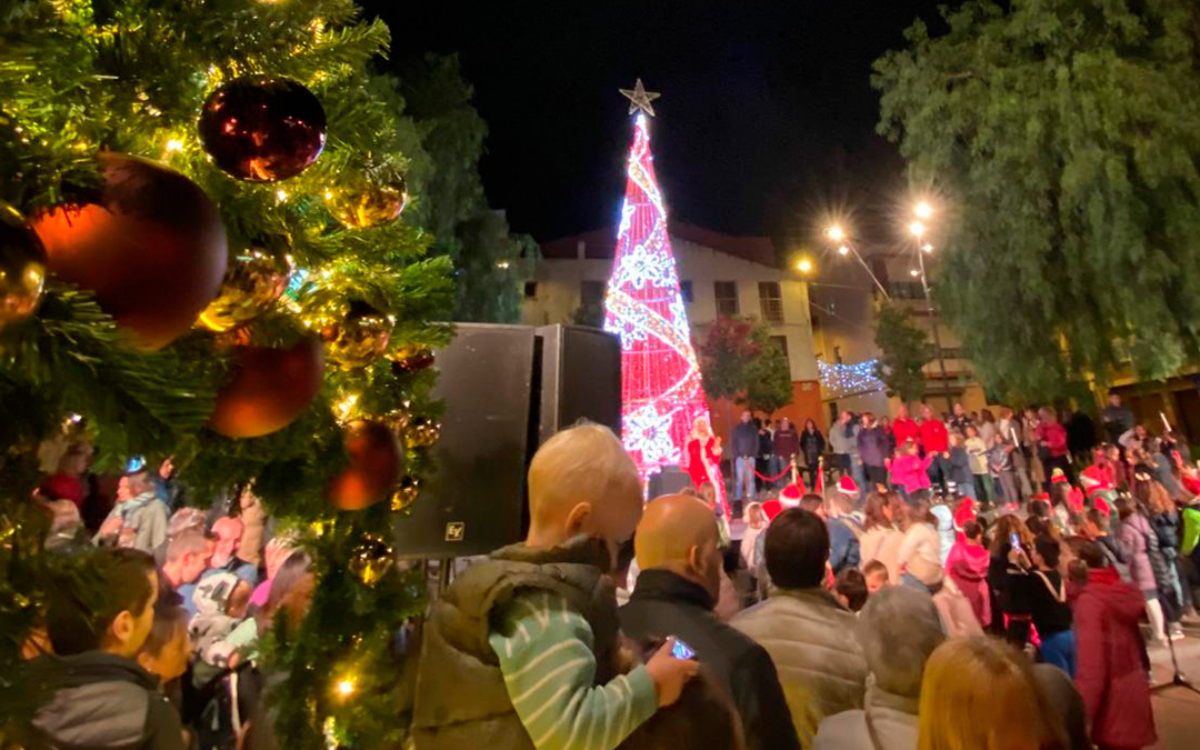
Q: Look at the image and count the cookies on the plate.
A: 0